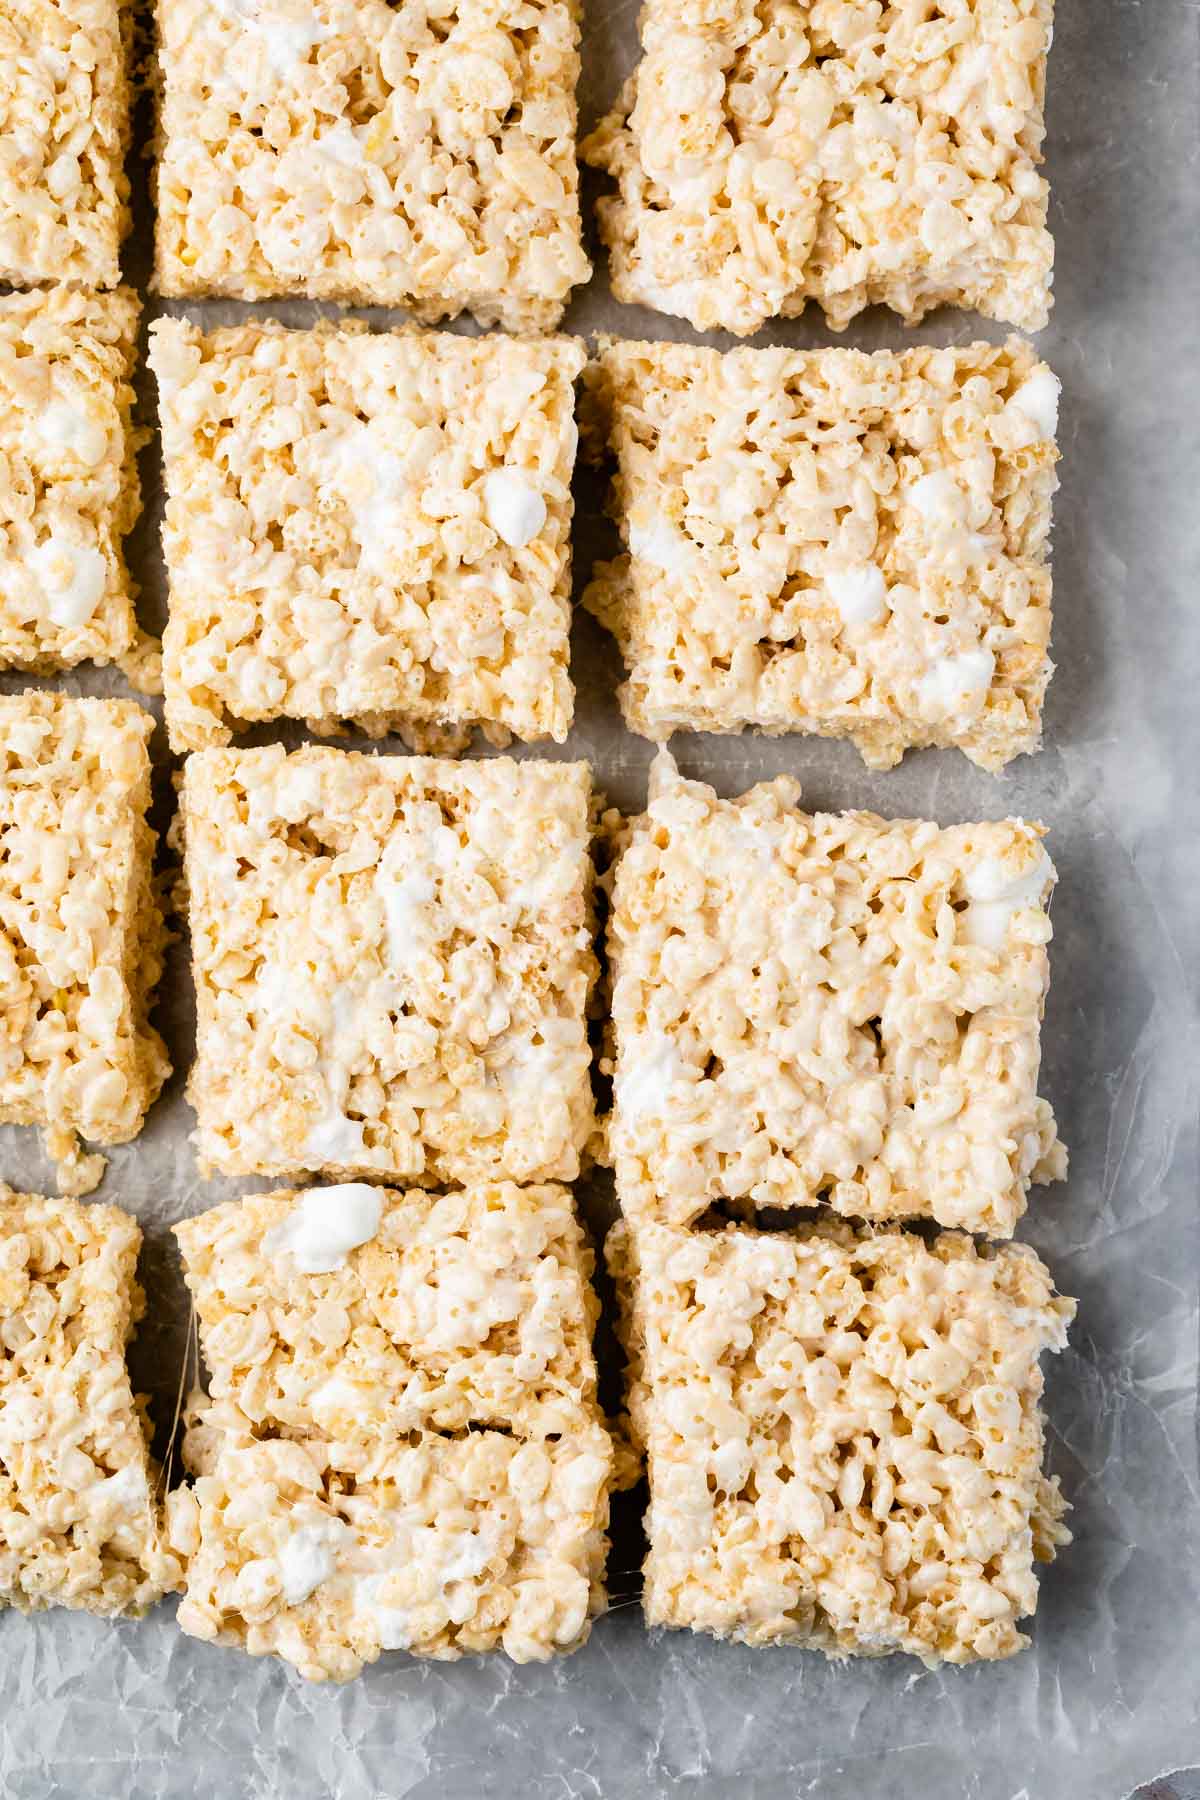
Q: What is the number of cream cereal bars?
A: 12